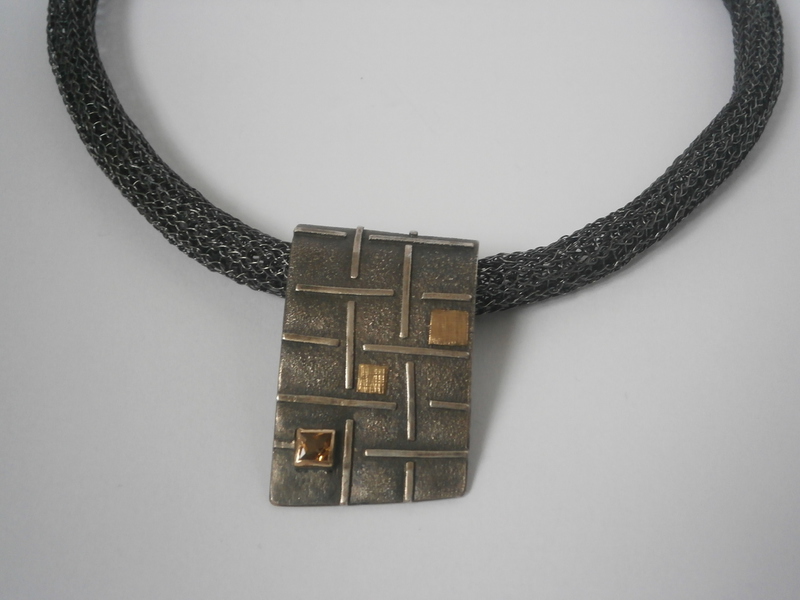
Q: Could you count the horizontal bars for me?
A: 10